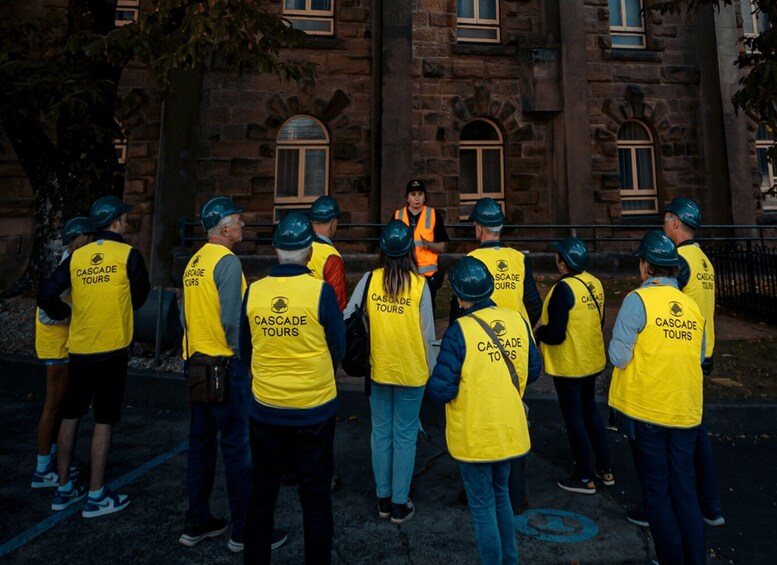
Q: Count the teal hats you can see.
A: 11